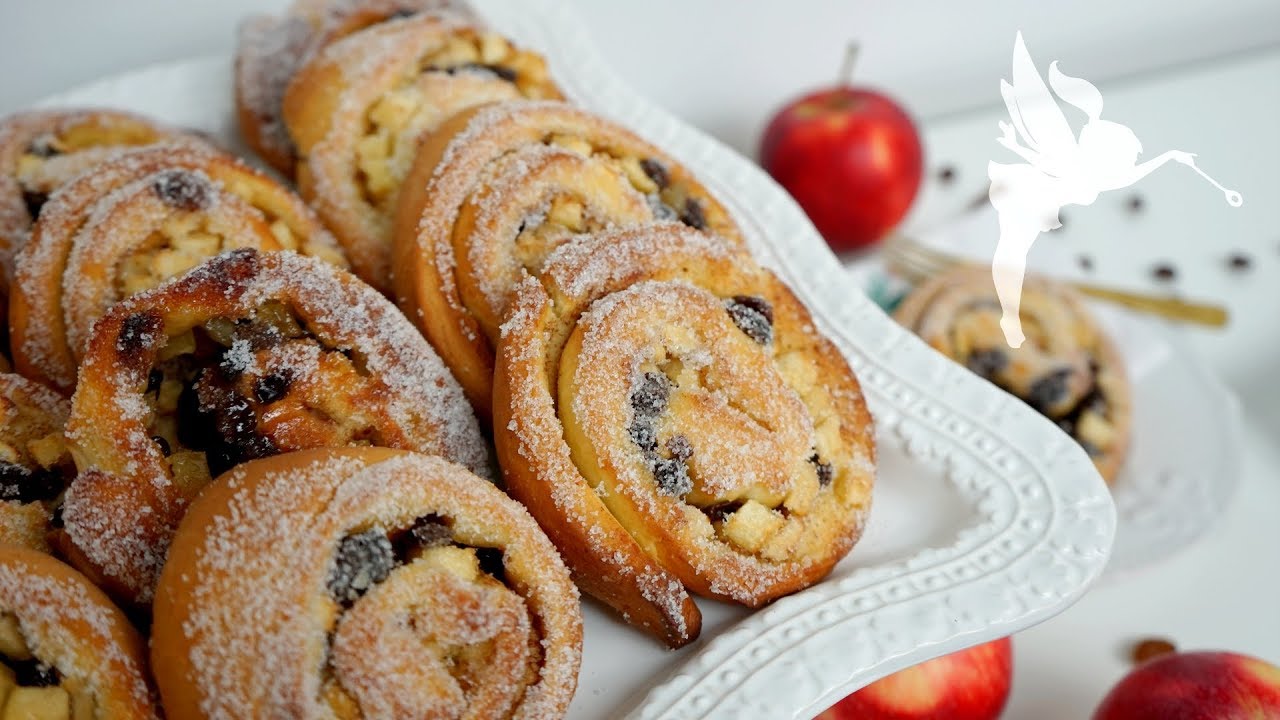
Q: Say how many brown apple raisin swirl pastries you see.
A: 11